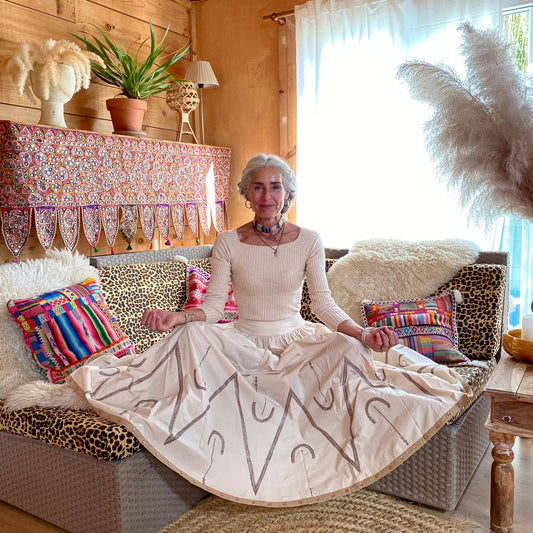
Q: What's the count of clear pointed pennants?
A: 12